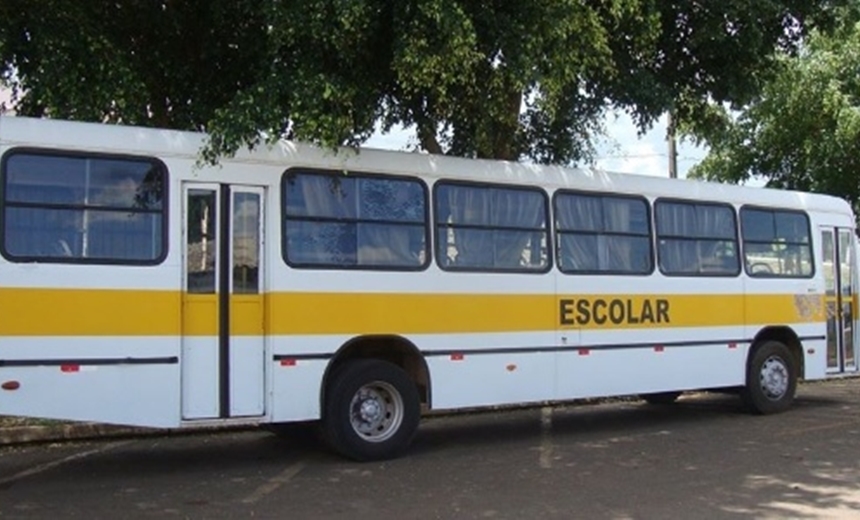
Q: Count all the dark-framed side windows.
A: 6